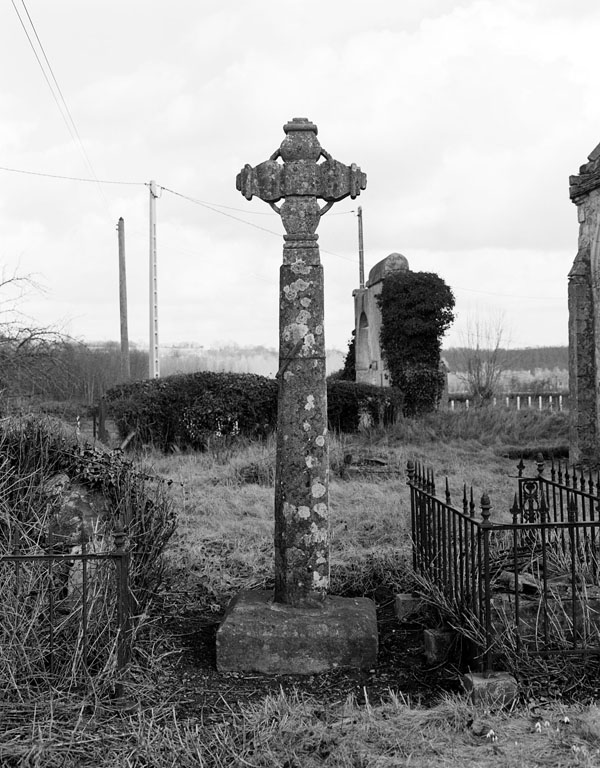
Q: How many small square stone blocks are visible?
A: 3